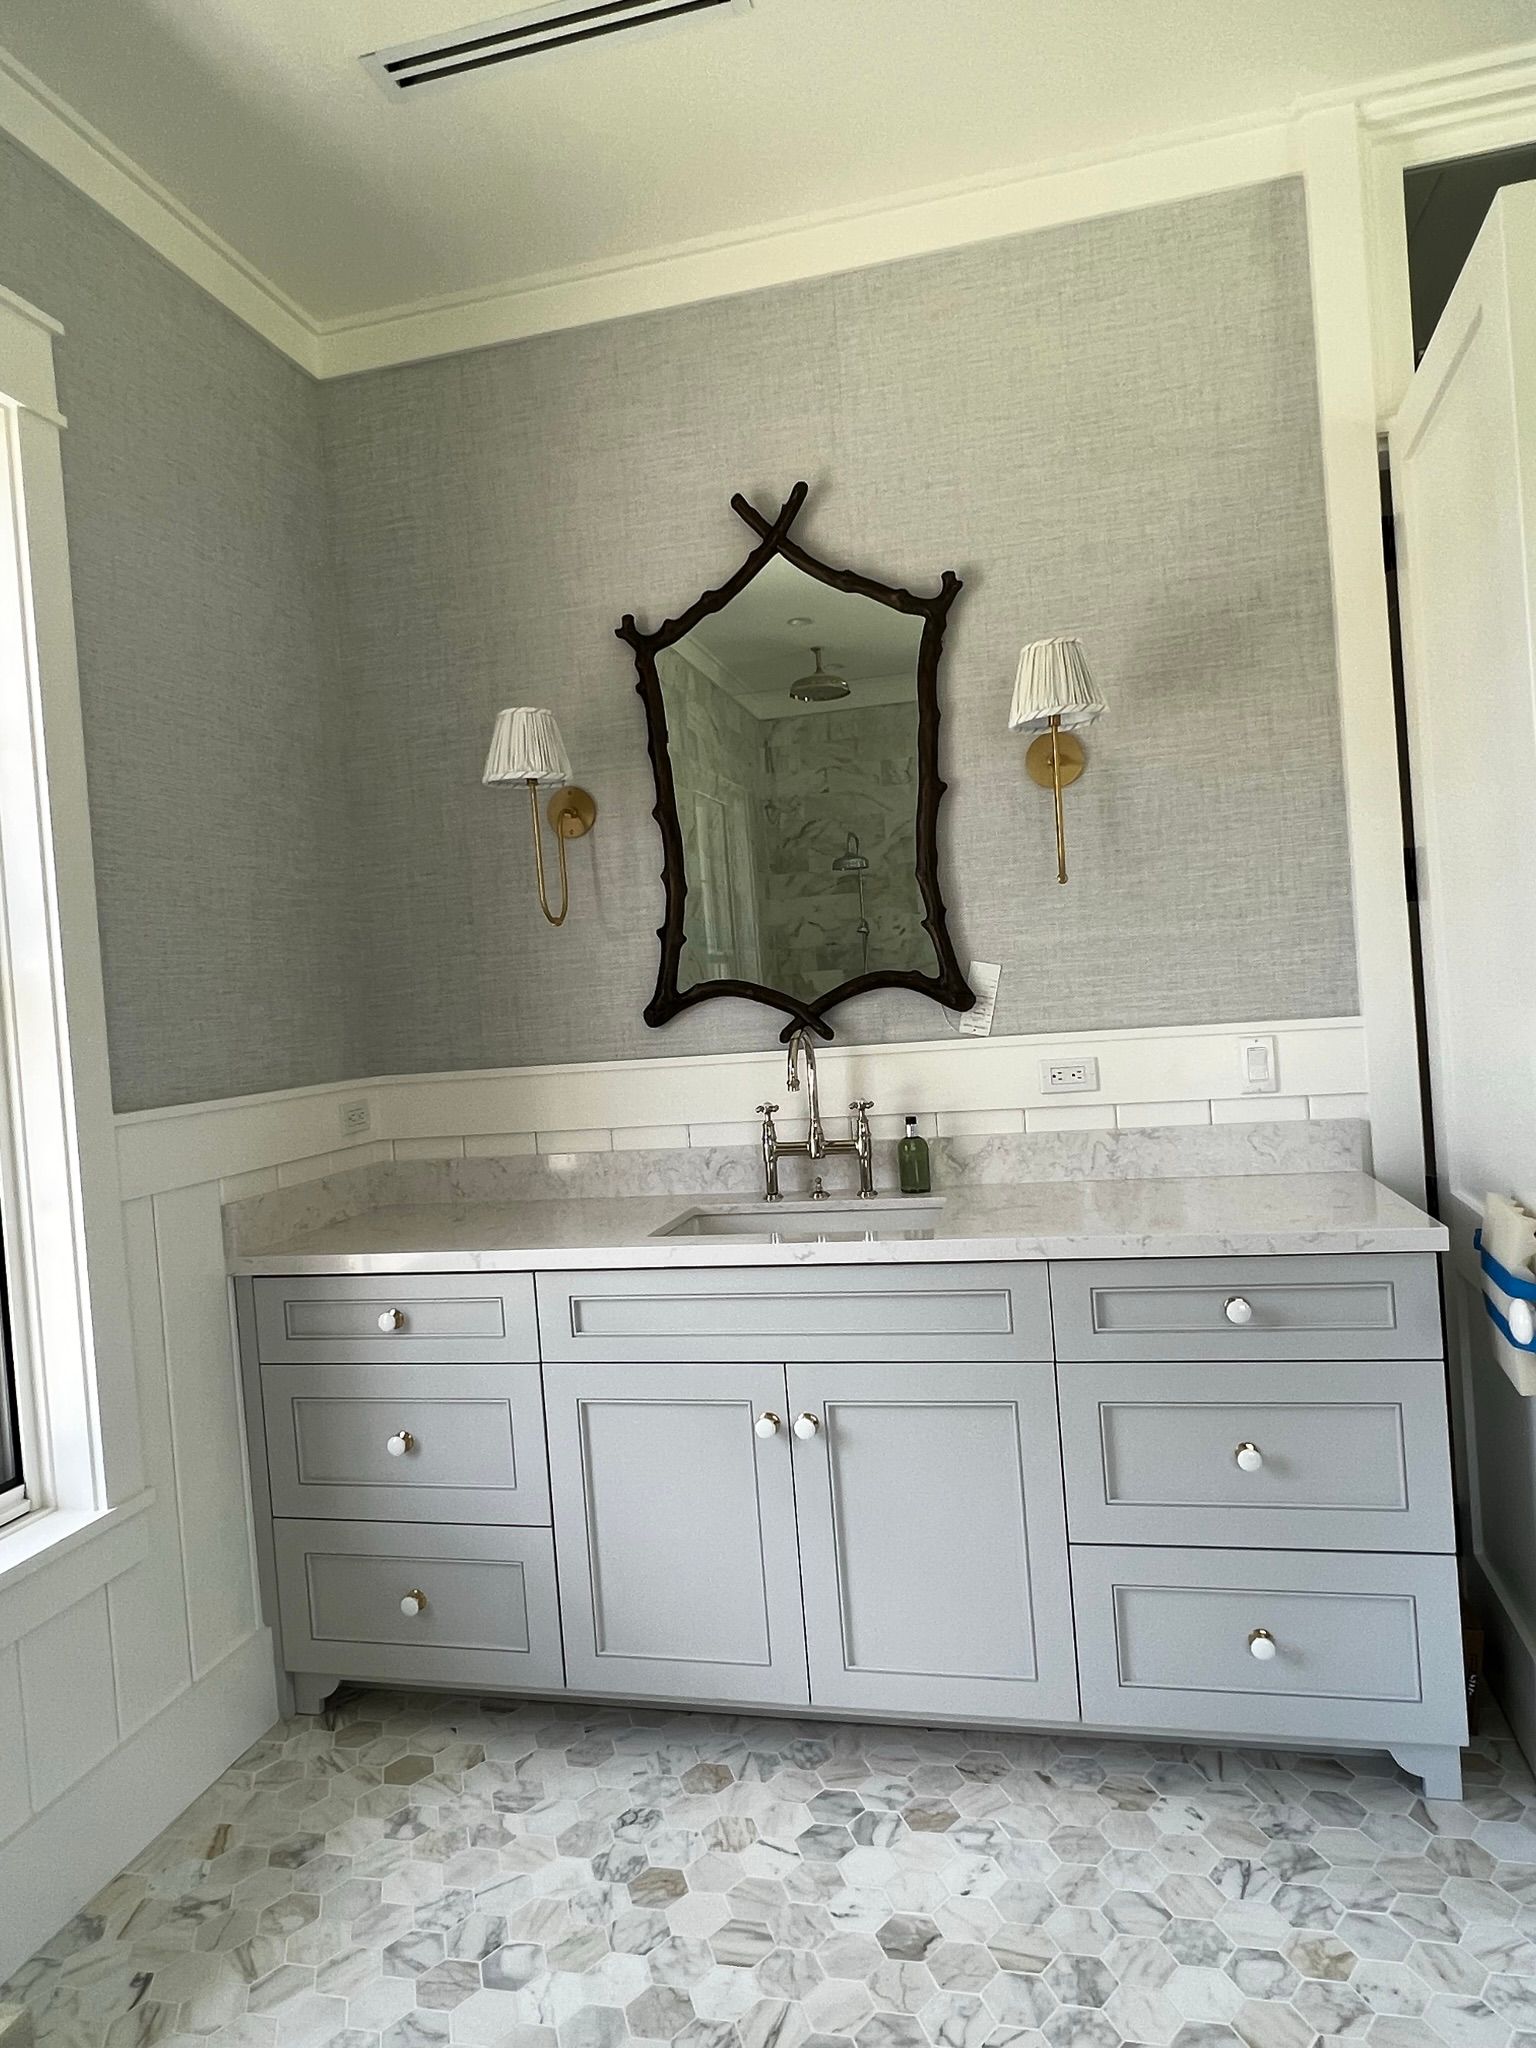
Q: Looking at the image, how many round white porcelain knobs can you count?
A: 8